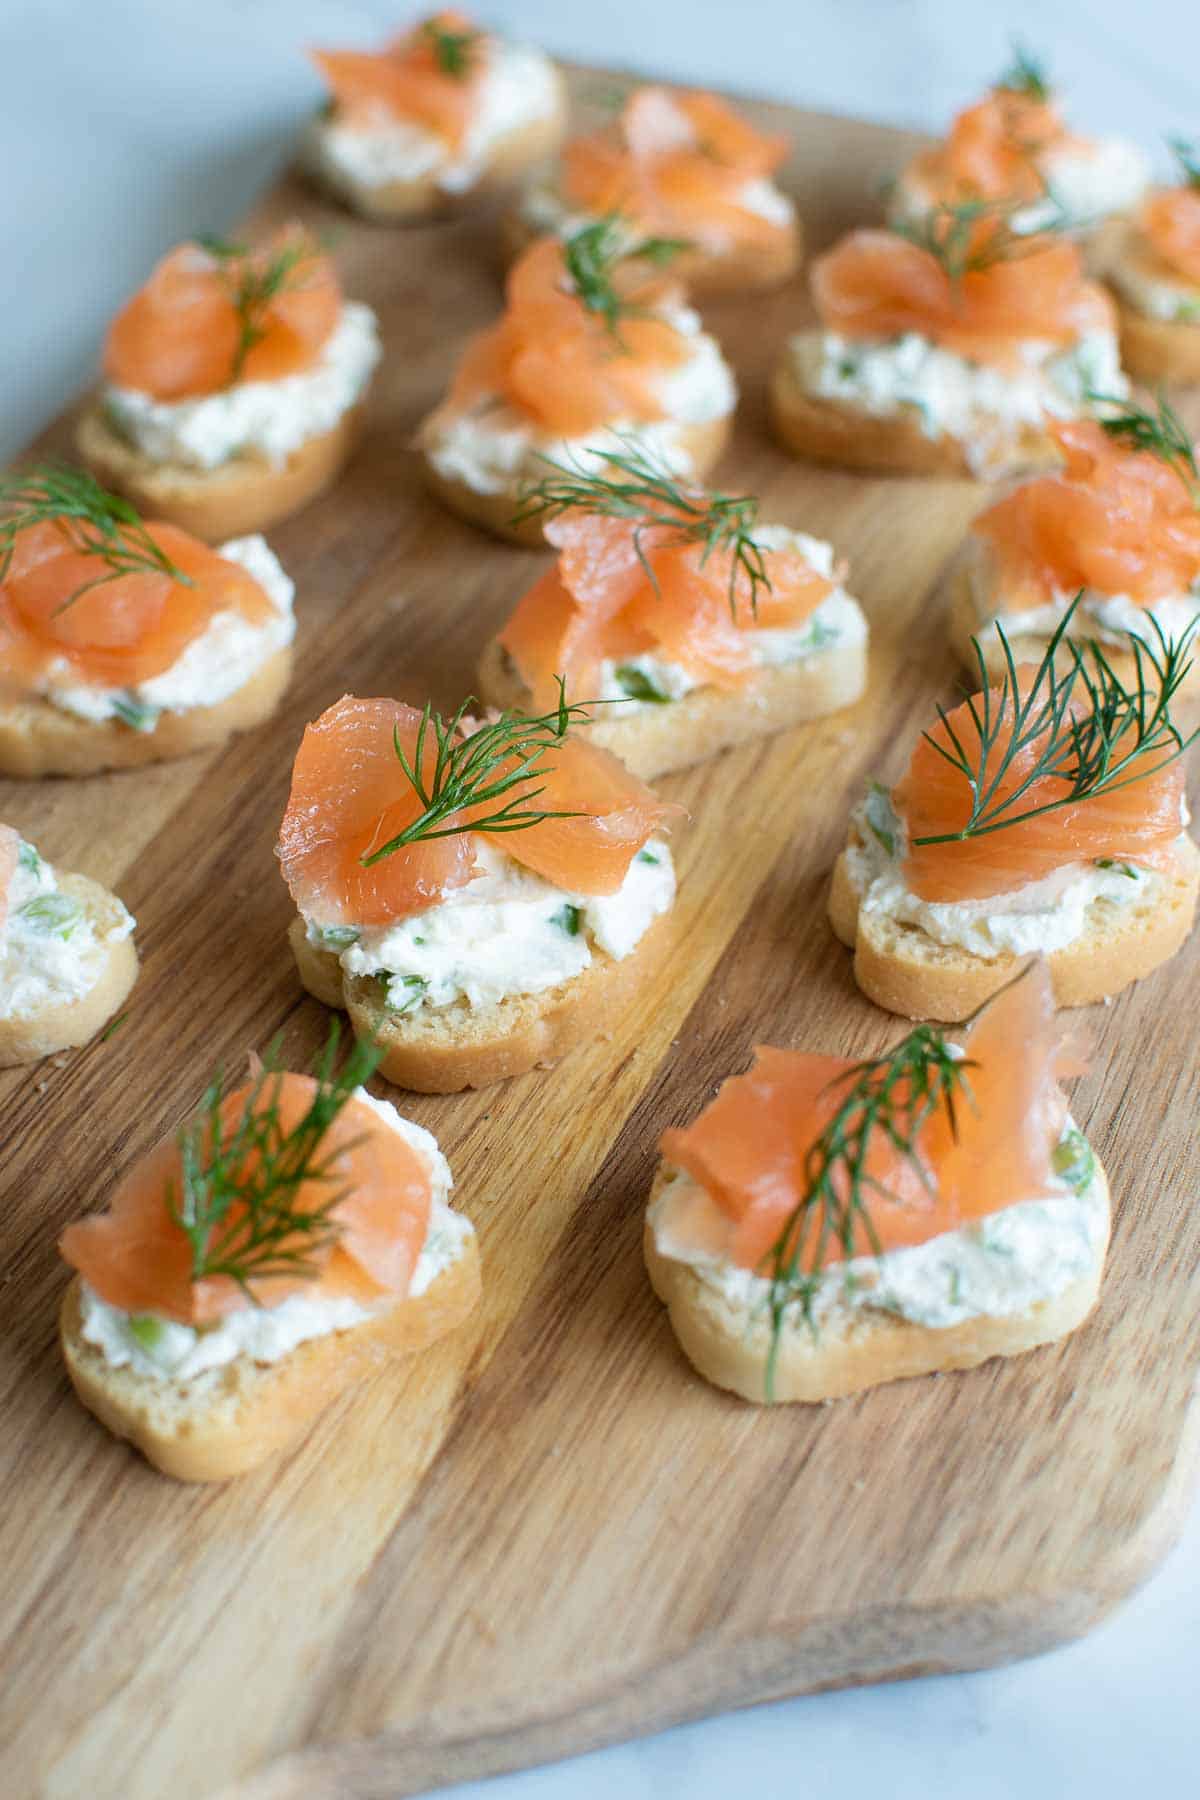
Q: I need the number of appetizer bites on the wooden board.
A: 15